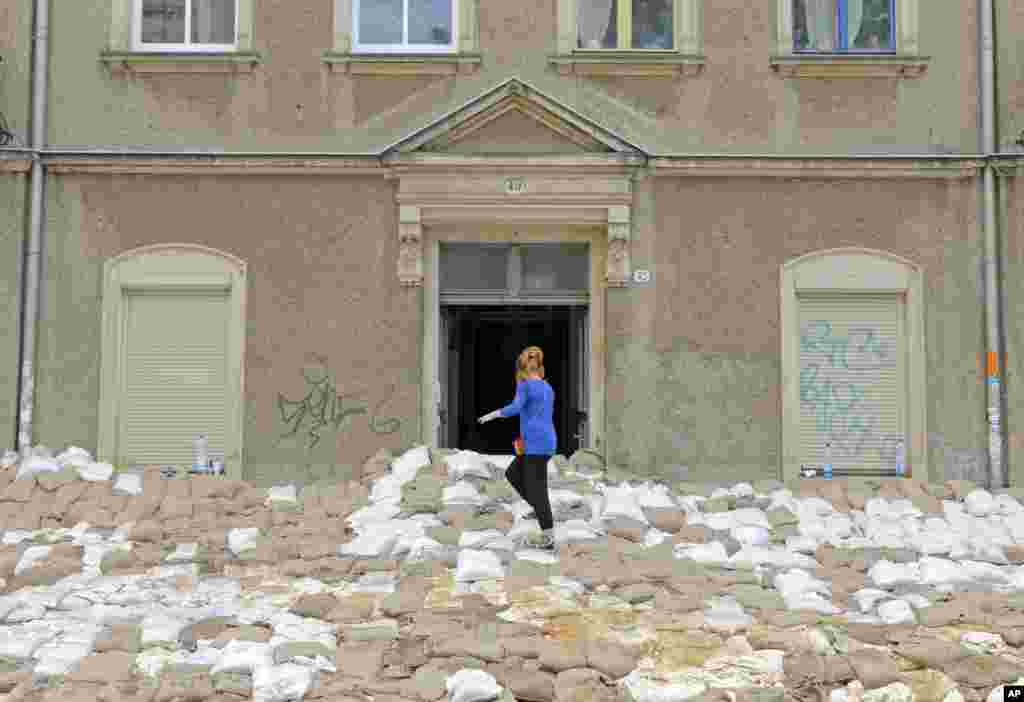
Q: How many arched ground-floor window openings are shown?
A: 2